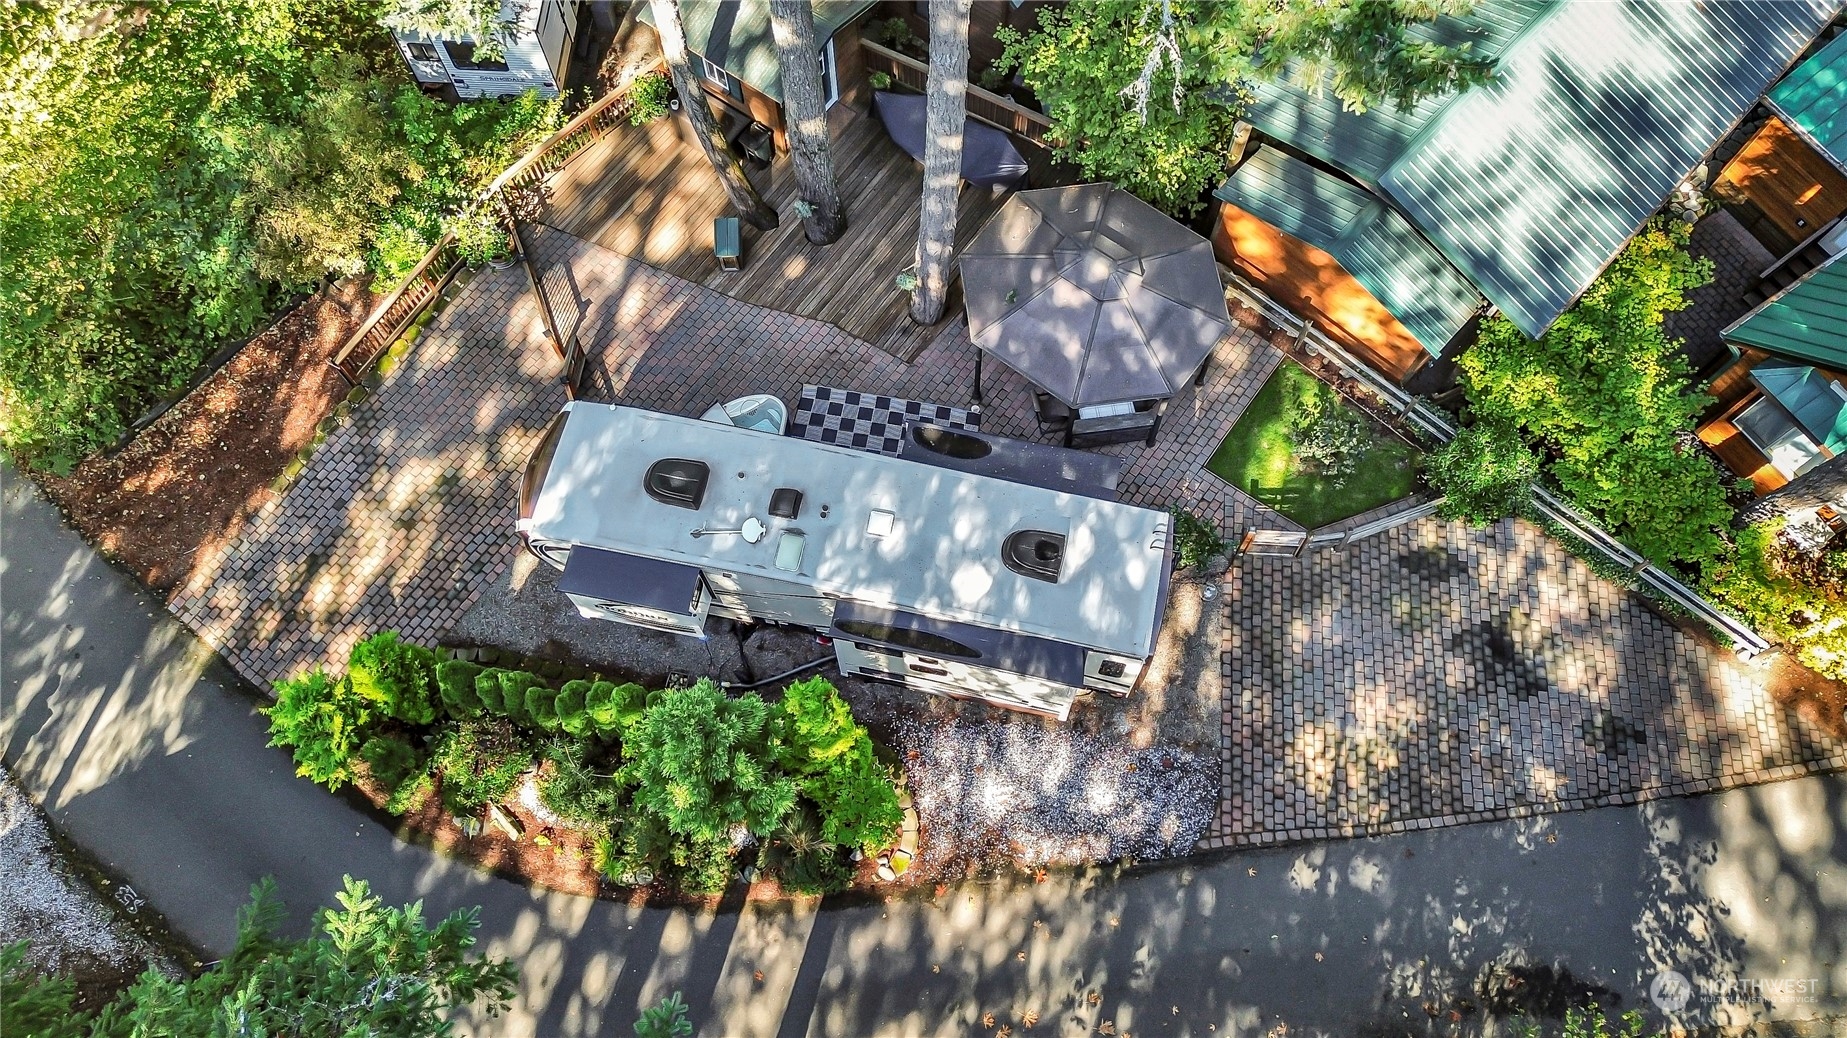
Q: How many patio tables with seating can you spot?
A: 1